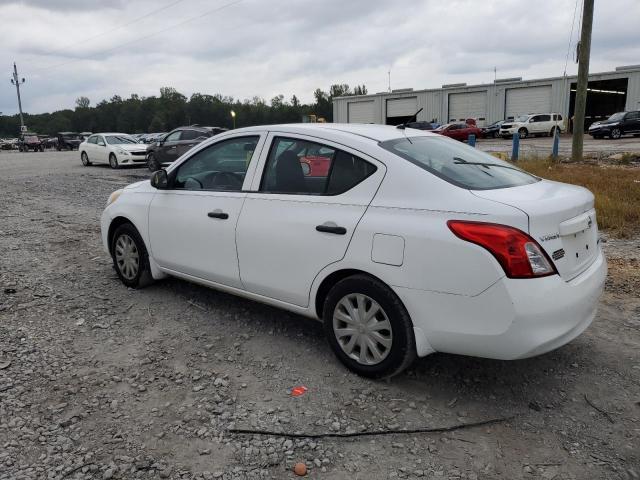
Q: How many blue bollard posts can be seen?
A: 3